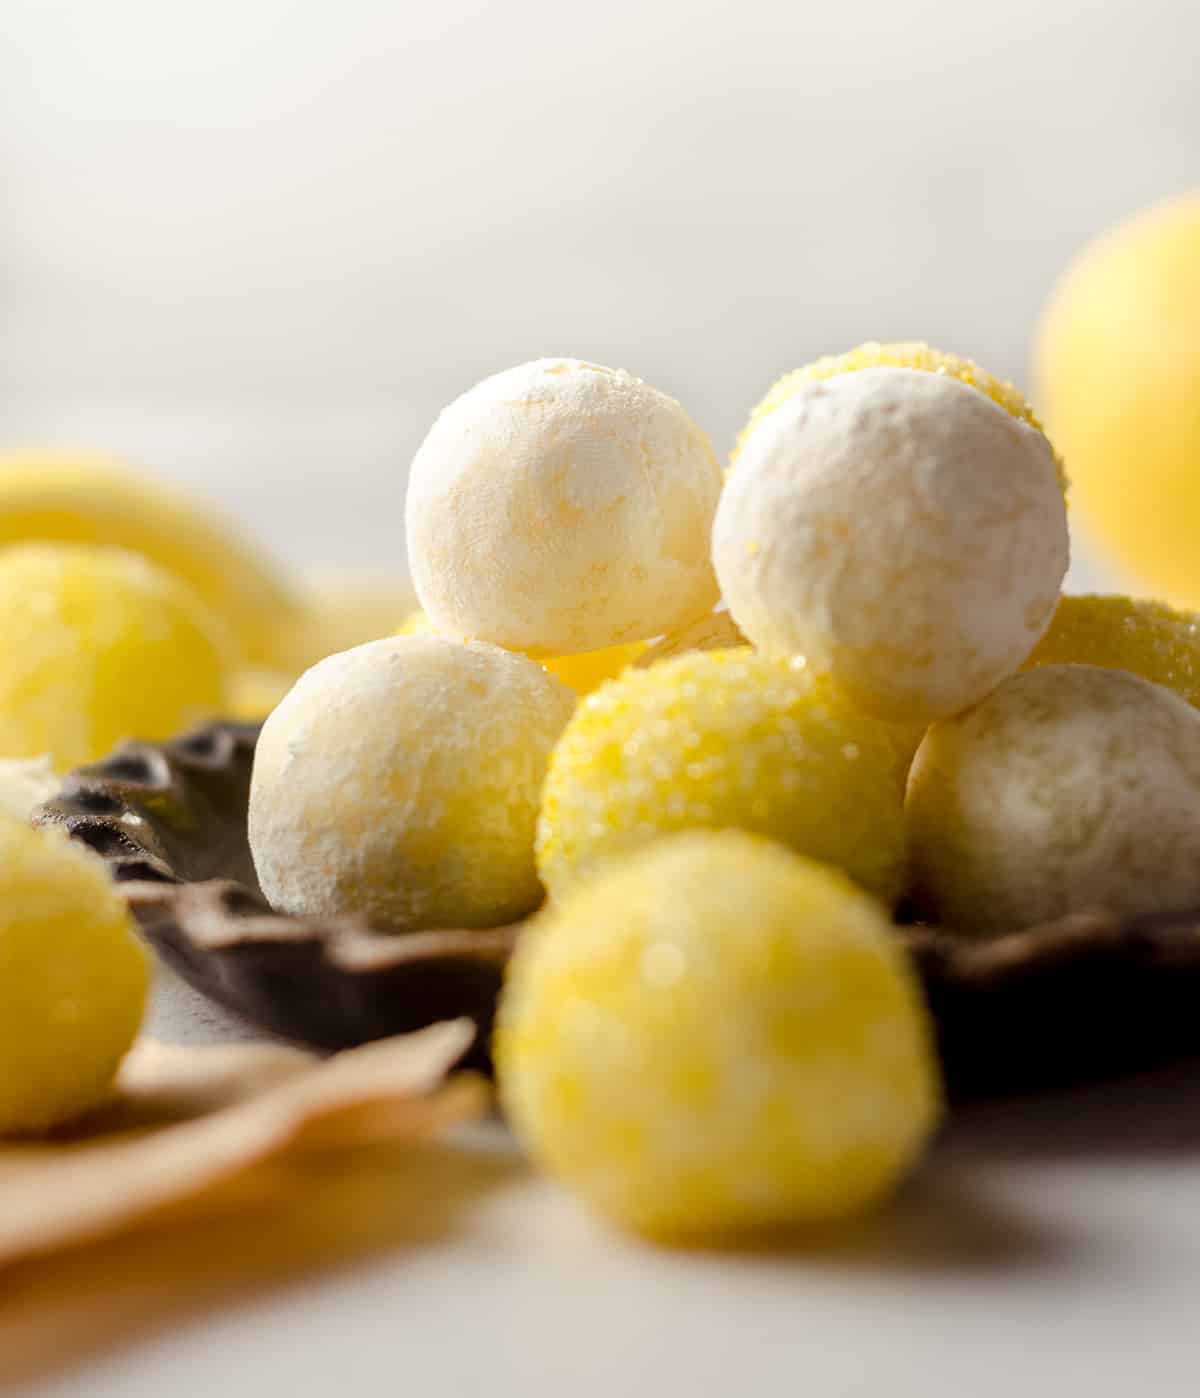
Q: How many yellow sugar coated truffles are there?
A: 6